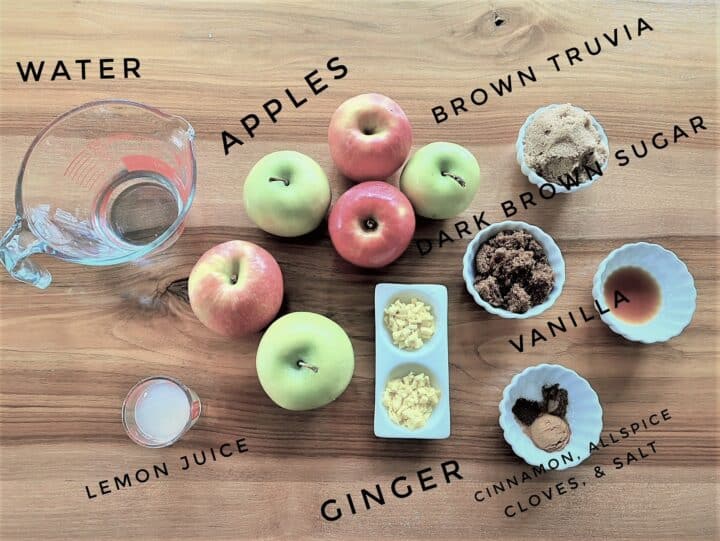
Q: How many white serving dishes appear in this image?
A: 5